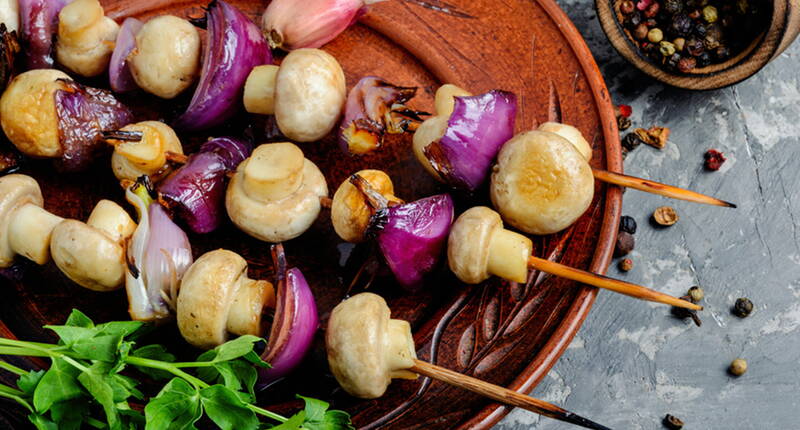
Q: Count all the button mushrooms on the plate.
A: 14